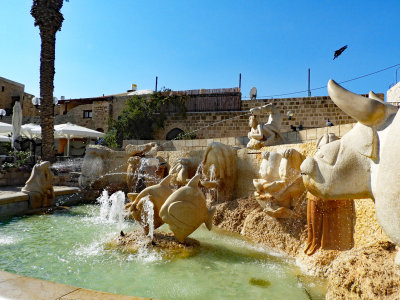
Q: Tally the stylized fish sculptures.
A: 2